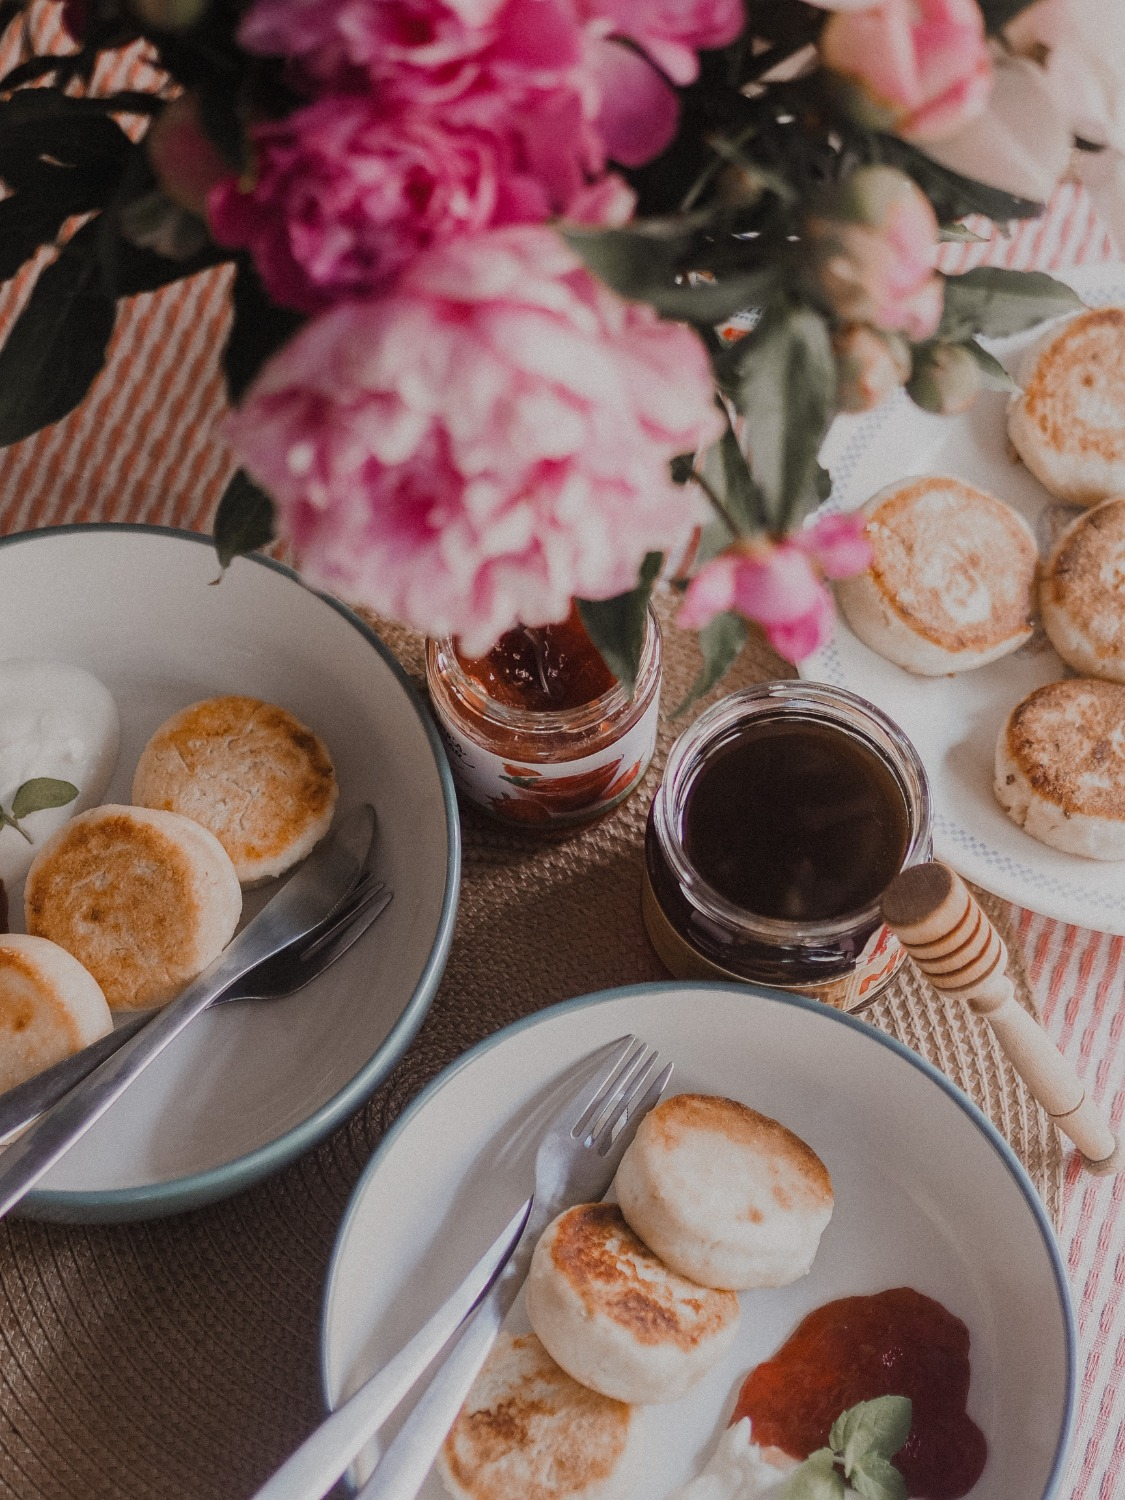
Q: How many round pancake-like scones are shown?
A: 10